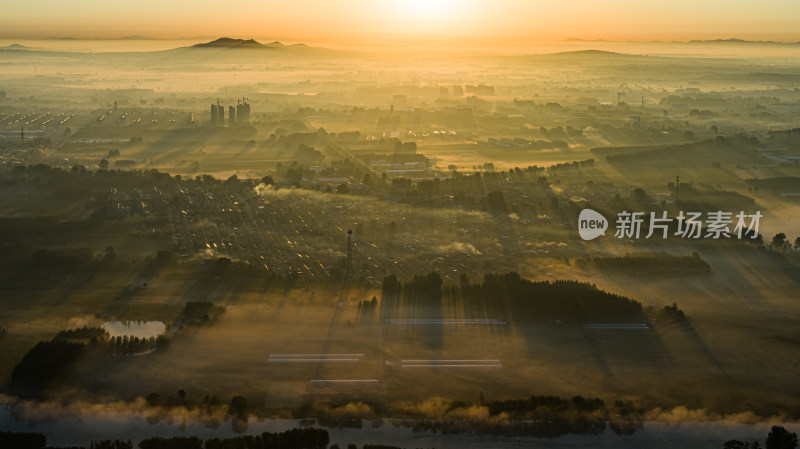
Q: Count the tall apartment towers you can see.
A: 5